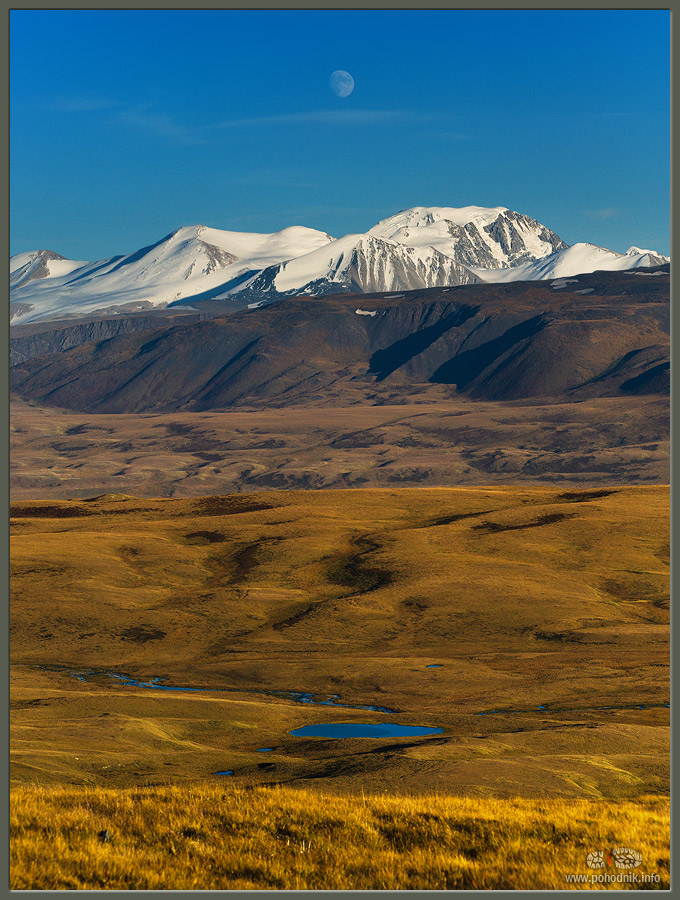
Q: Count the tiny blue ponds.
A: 3